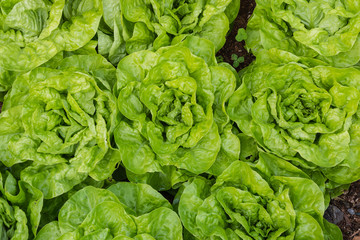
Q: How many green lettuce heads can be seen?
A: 9